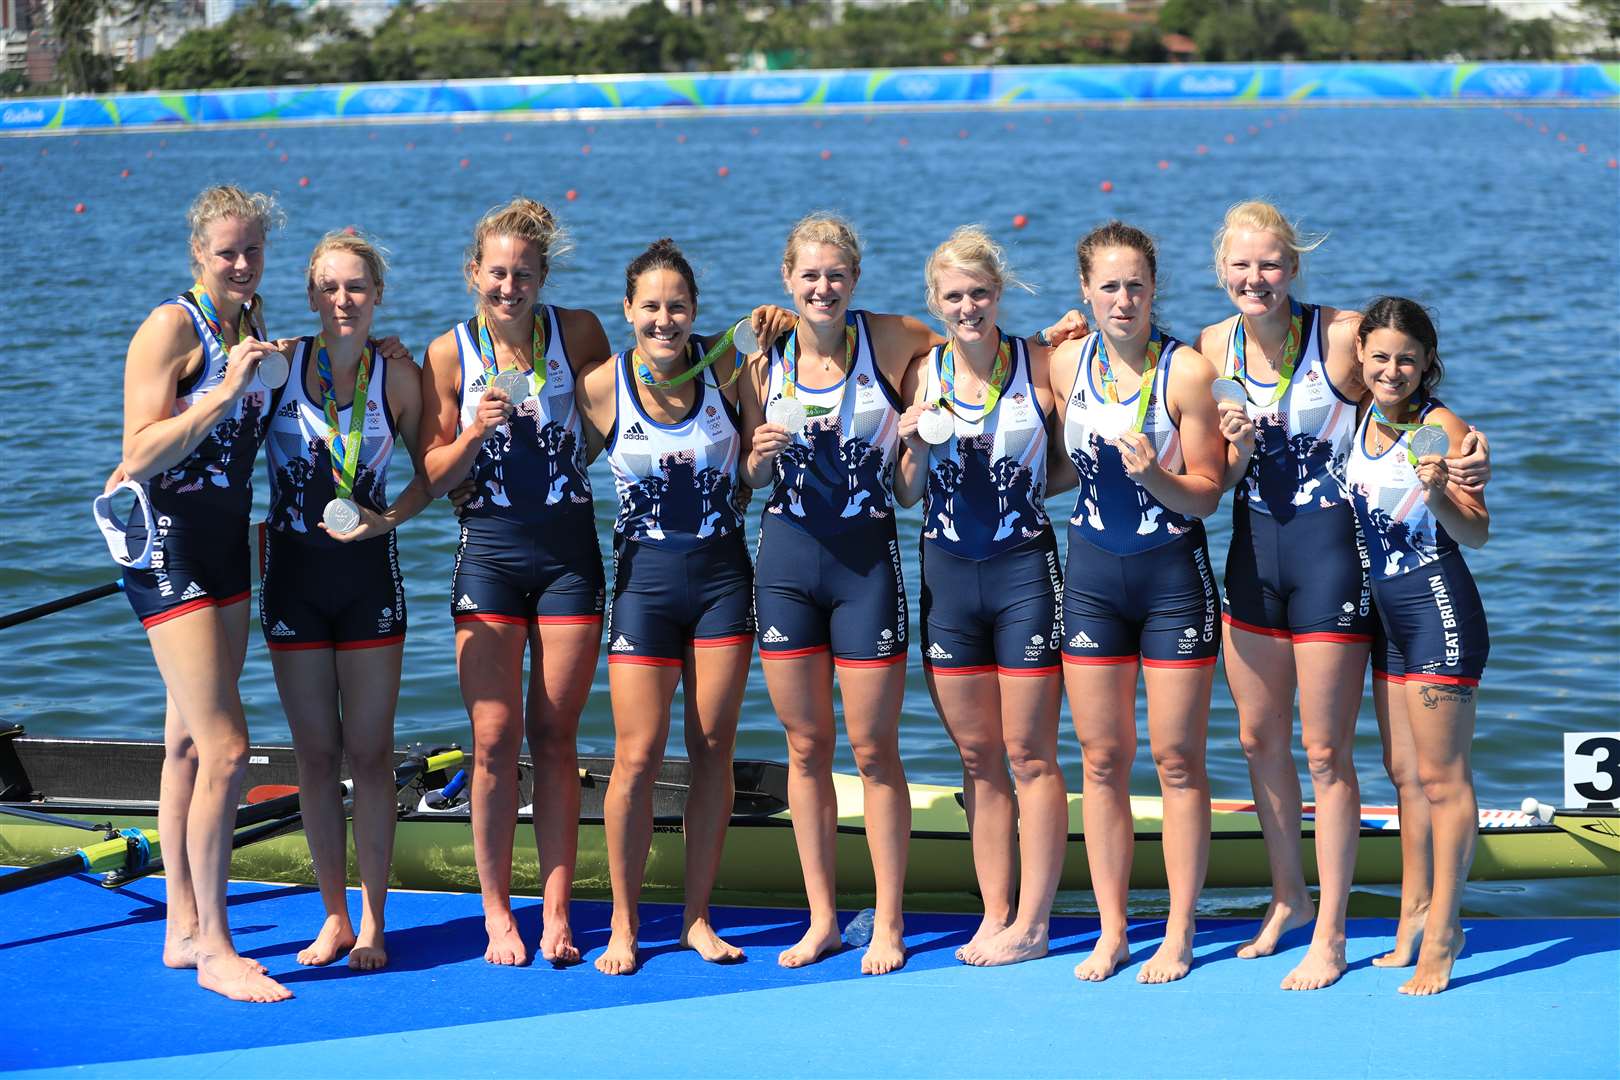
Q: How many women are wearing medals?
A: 9